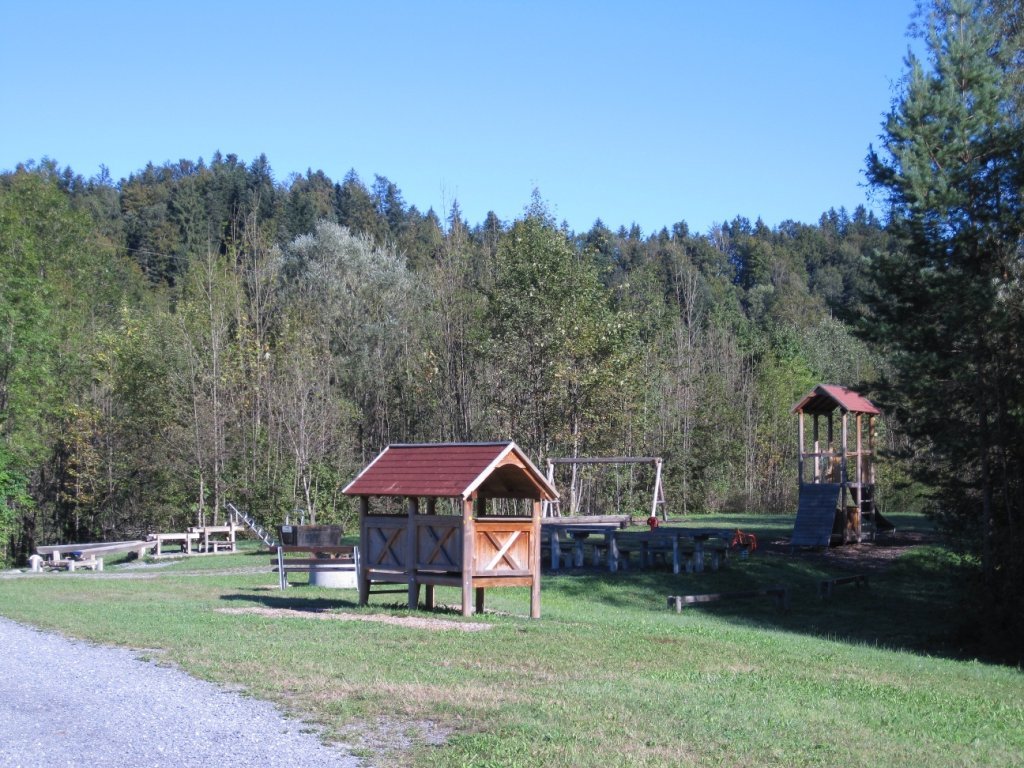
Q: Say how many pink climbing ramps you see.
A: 0